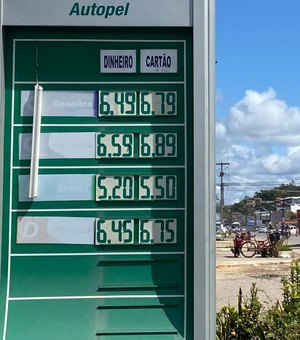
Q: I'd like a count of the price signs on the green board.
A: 8